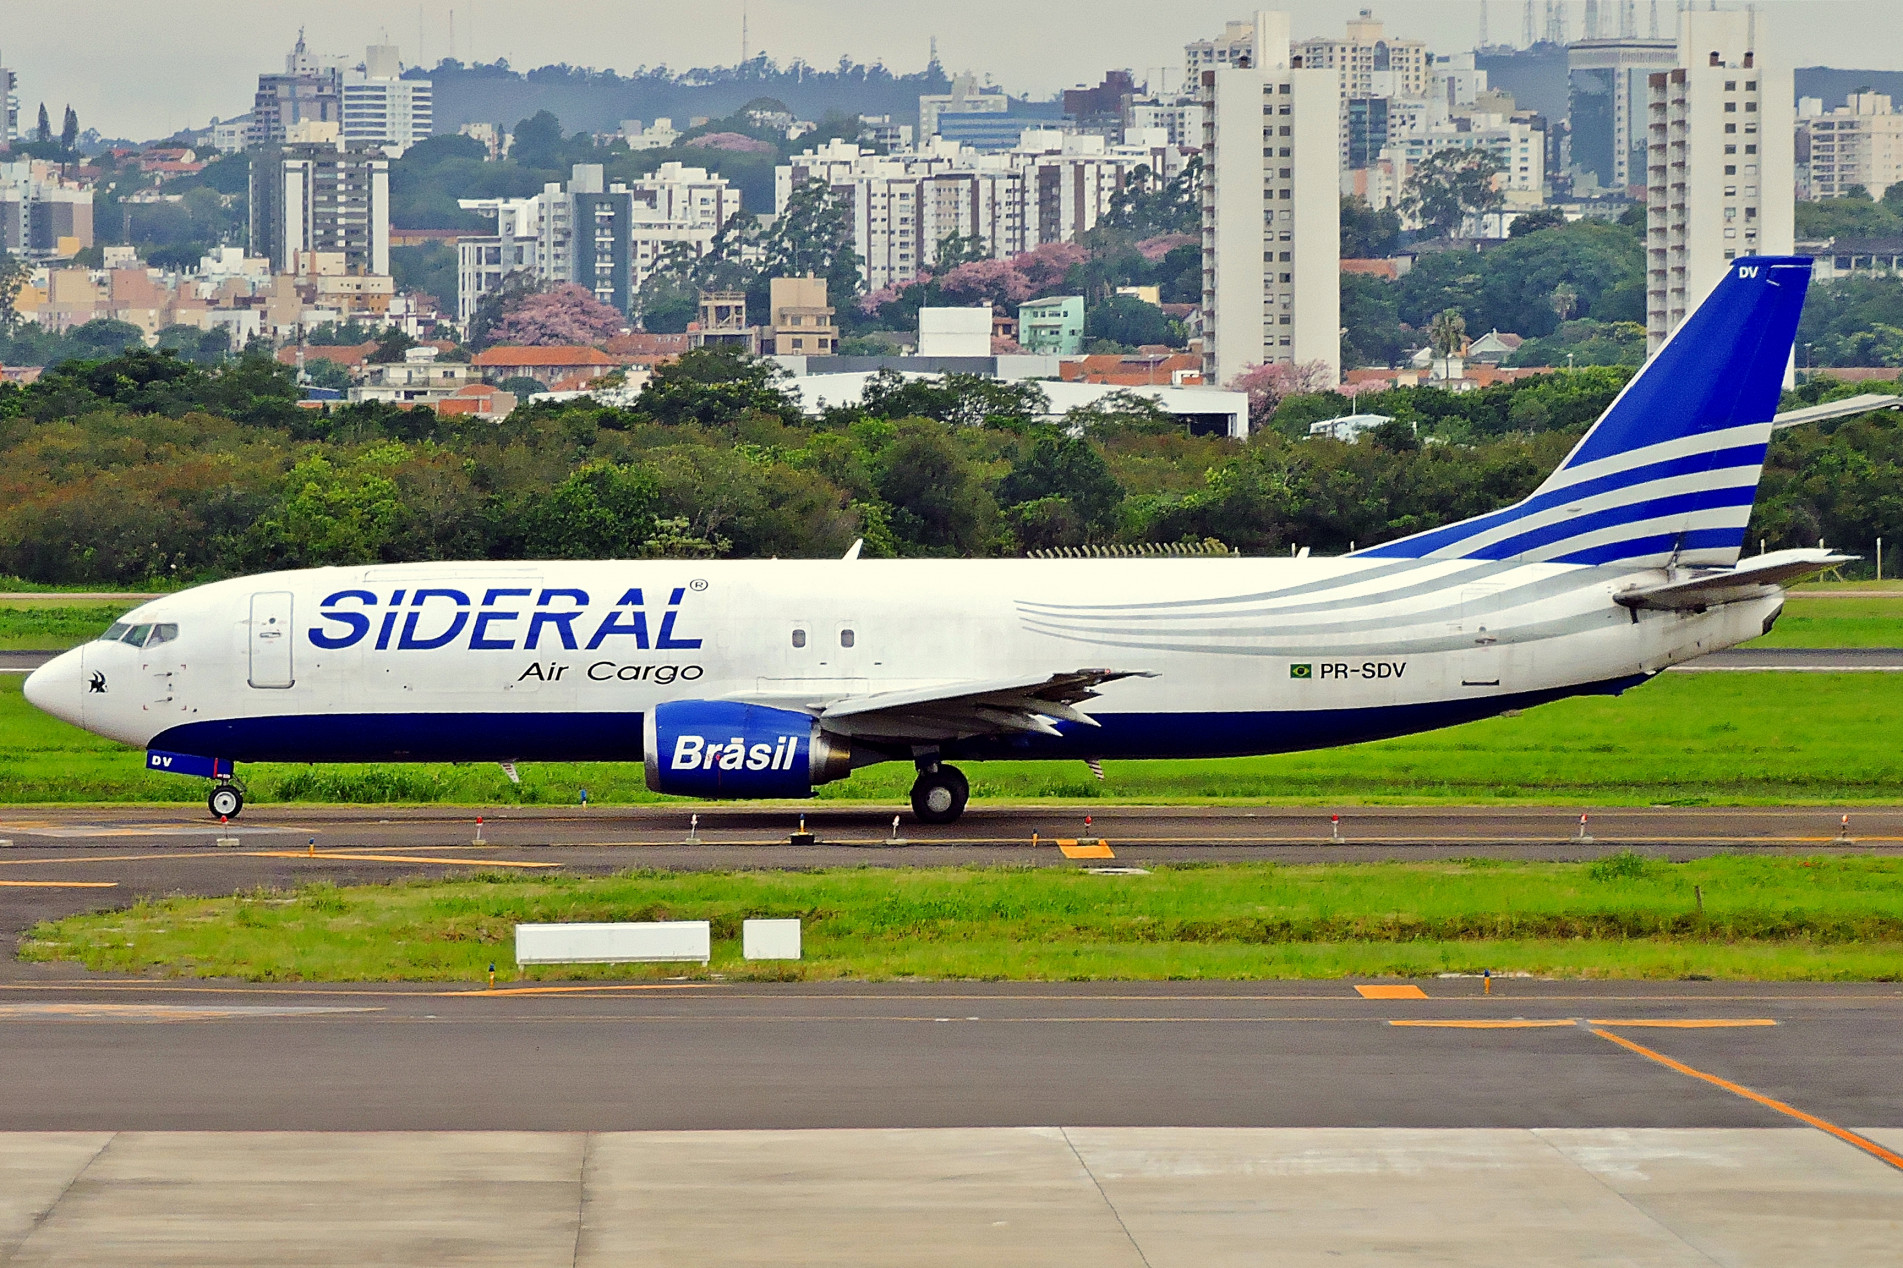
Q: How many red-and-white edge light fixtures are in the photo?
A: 8